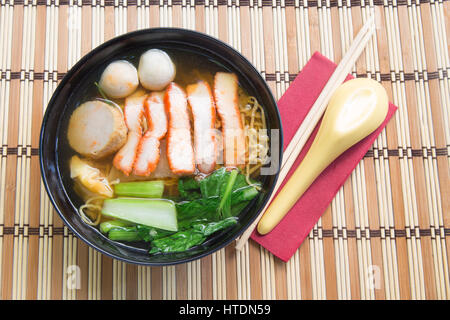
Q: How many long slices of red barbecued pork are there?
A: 5